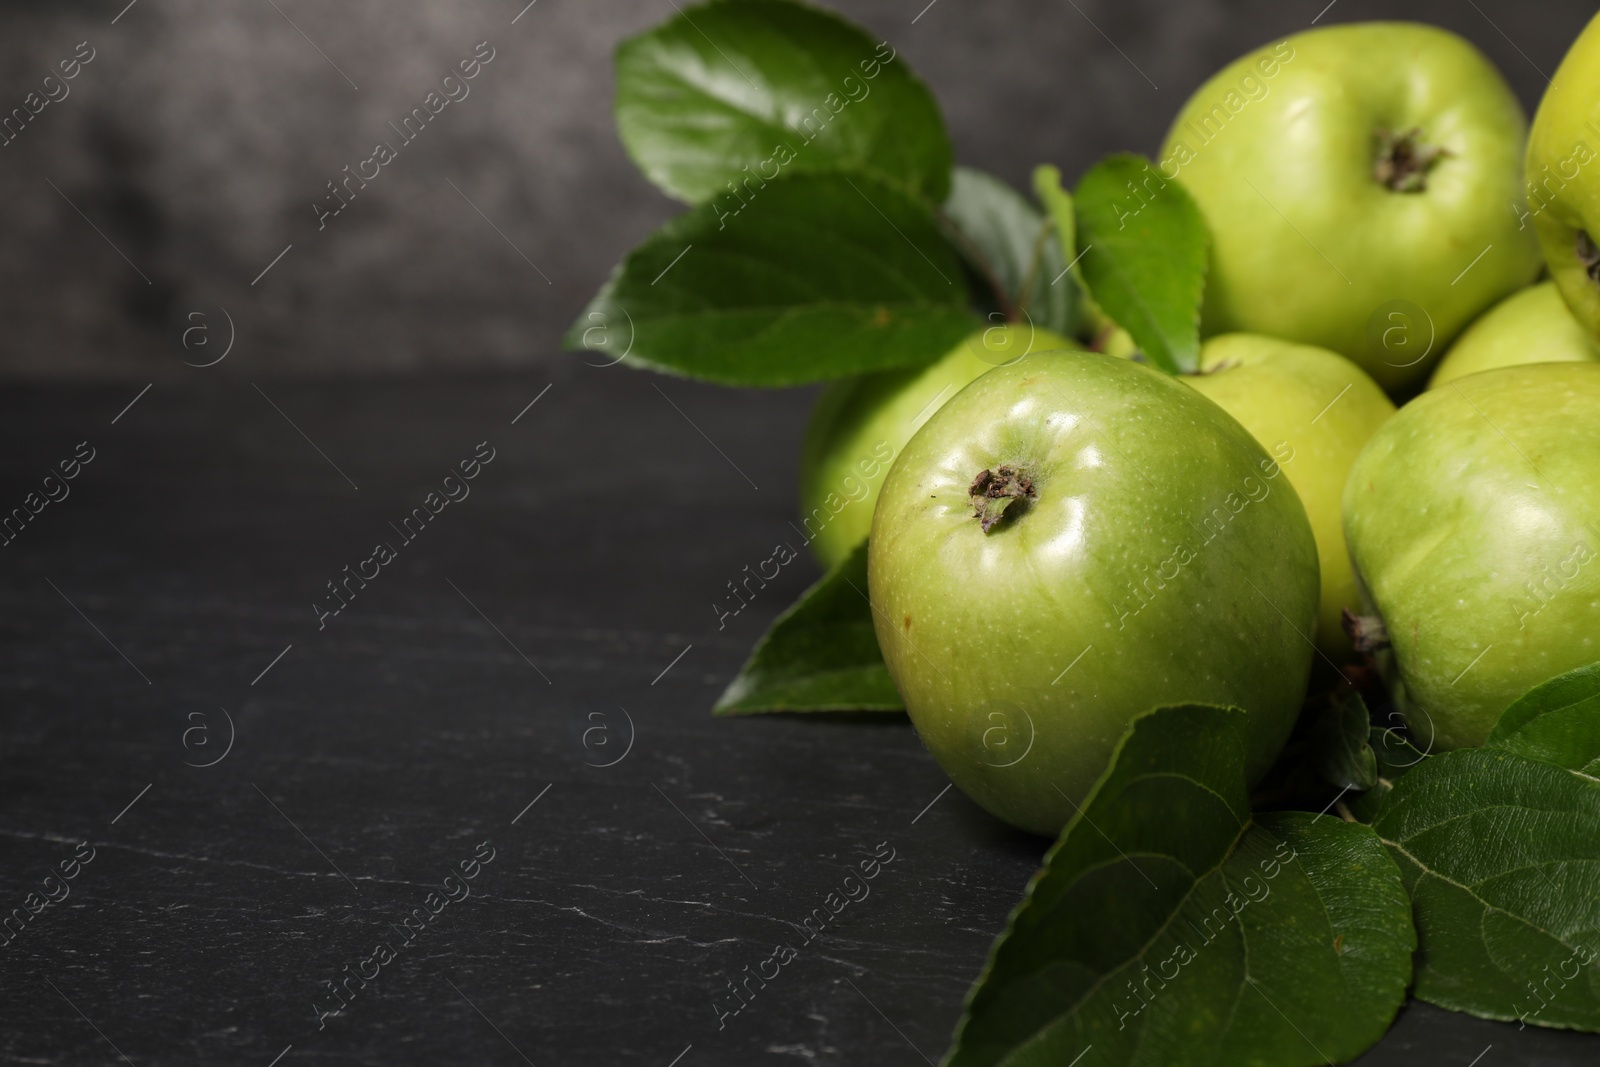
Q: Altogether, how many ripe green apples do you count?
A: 7